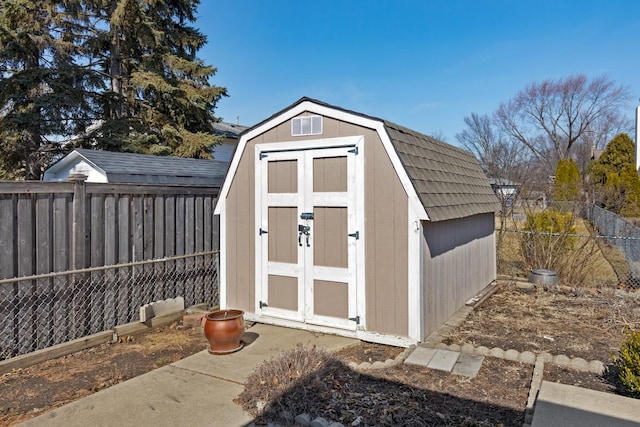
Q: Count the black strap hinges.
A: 6